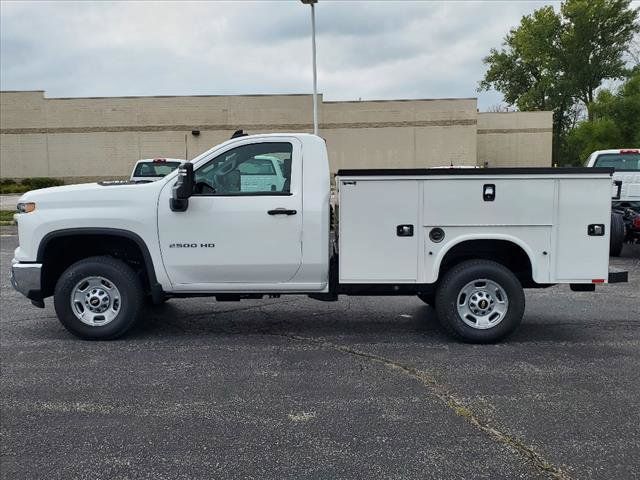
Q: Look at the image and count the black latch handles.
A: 3